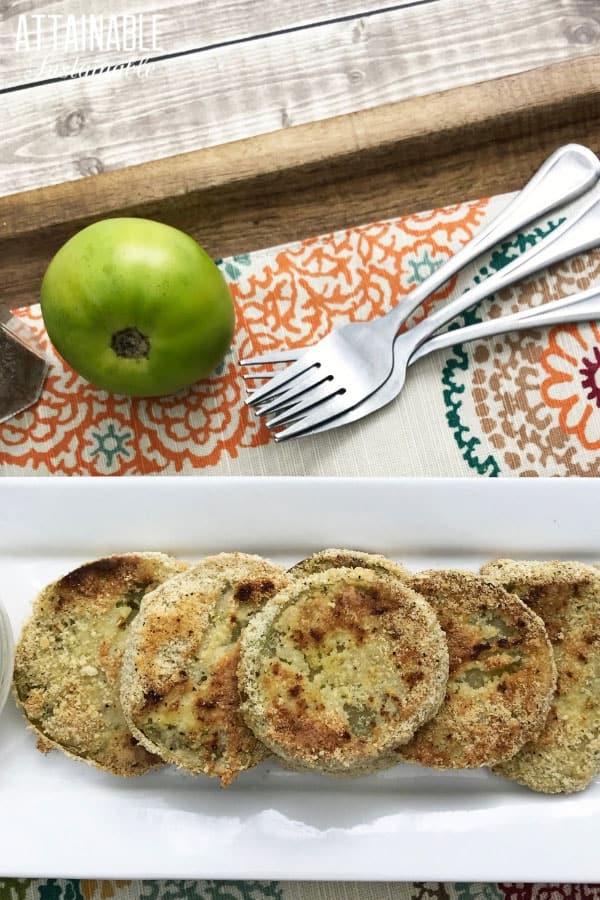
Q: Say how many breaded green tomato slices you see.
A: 6